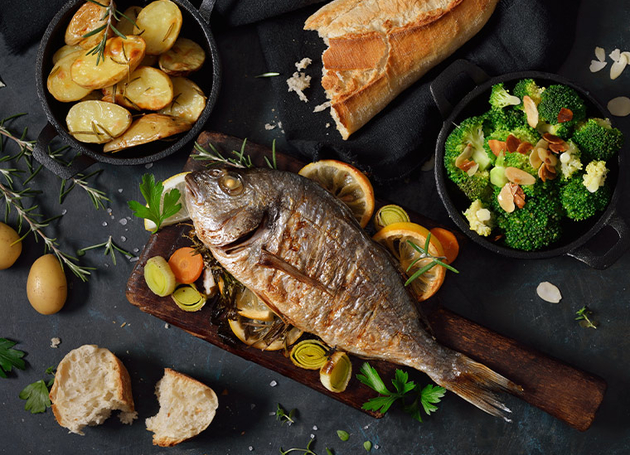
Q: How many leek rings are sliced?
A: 5